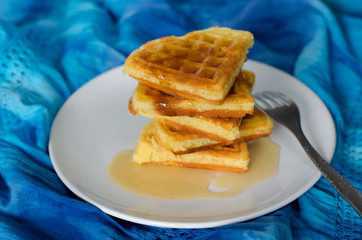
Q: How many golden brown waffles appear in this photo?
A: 5